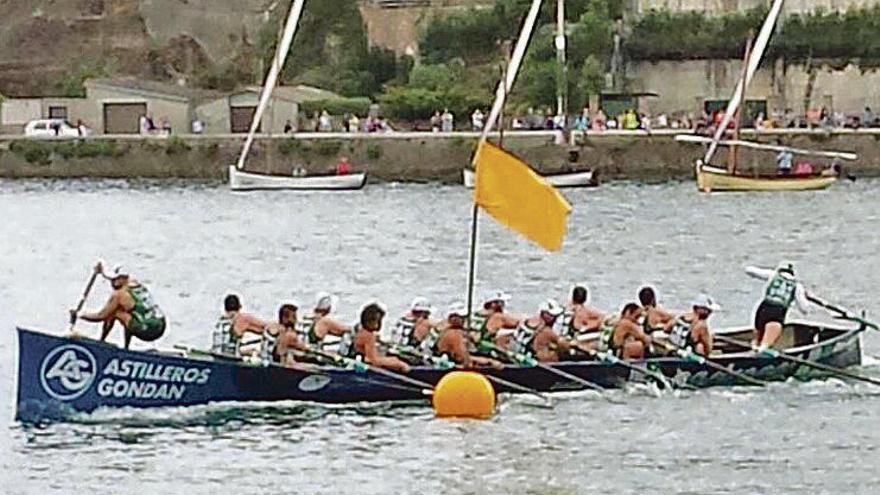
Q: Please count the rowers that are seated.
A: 12